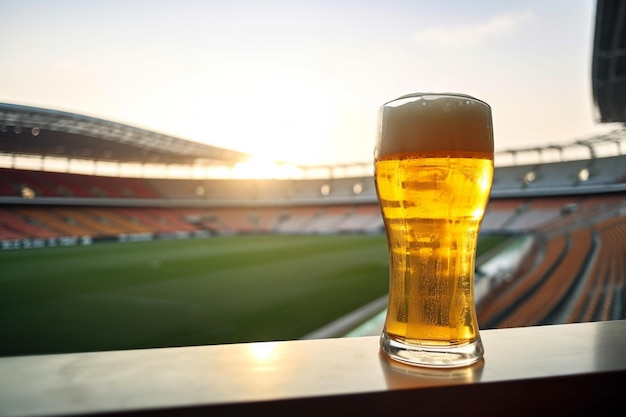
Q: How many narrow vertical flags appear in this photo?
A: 0